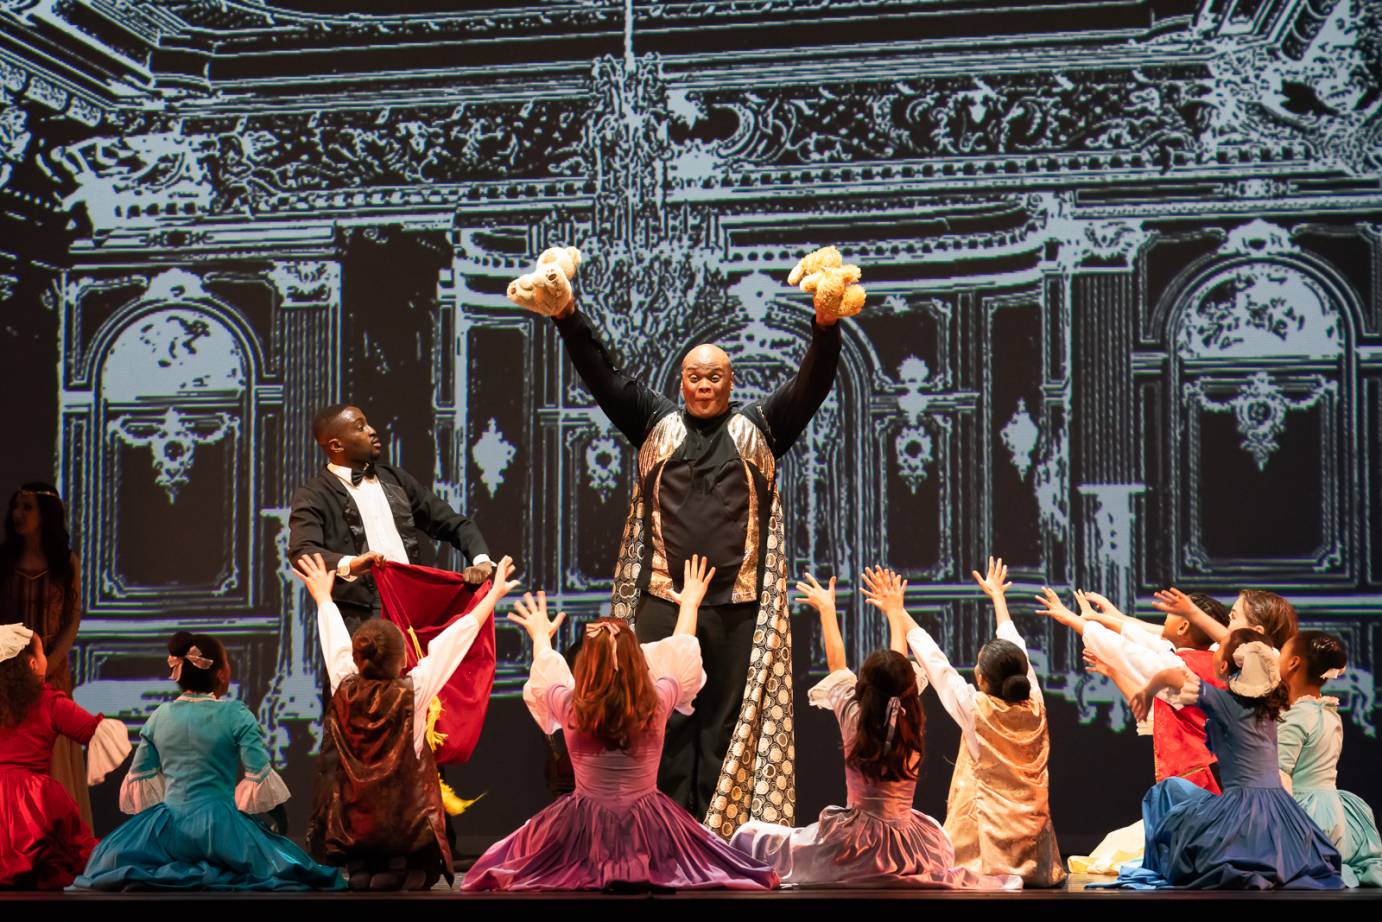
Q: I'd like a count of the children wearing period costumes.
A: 10